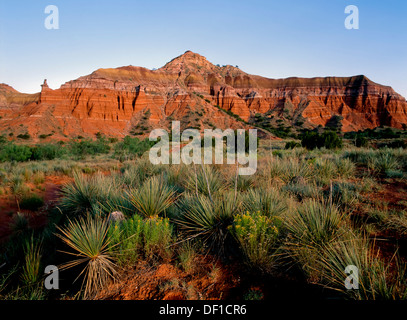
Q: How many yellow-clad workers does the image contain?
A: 0